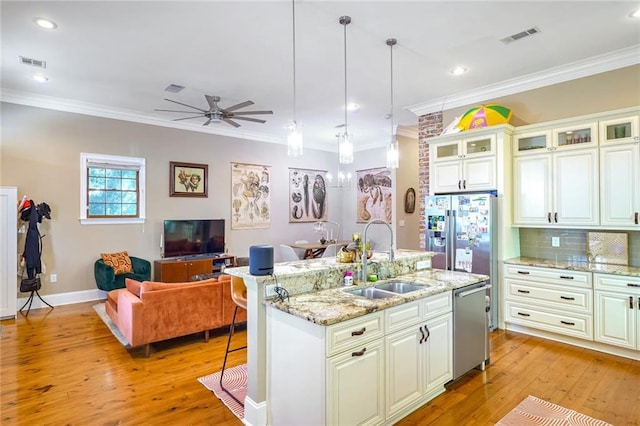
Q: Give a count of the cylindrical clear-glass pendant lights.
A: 3